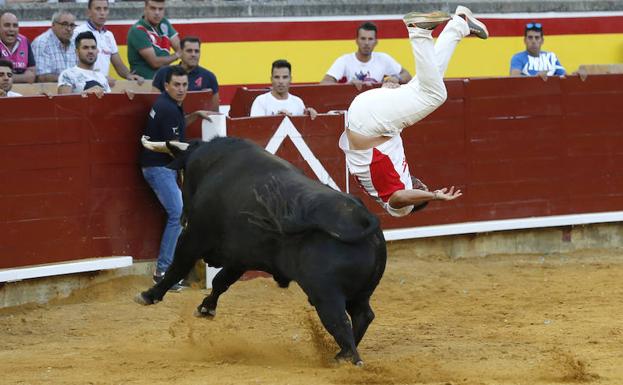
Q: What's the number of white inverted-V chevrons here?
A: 1